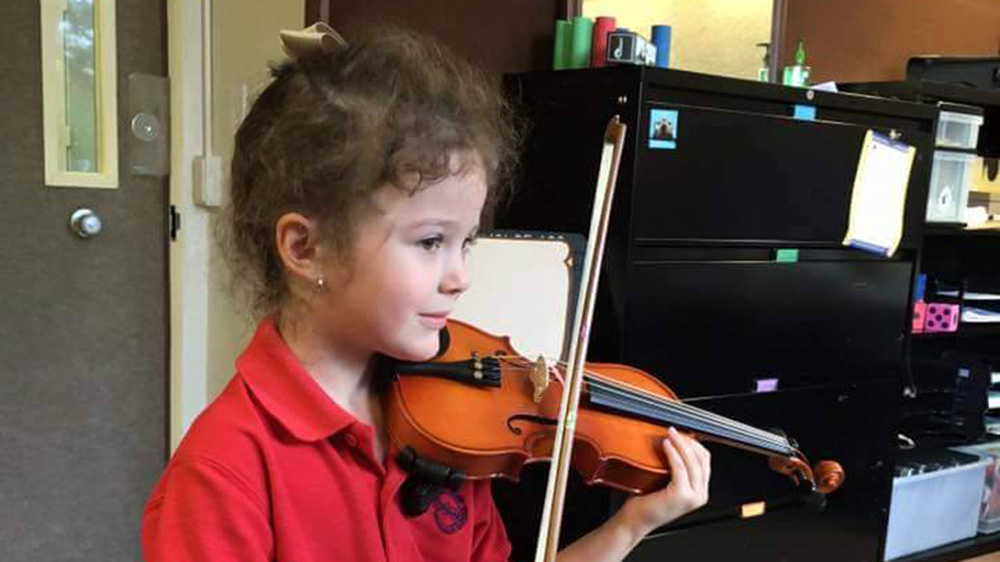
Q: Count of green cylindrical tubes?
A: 2